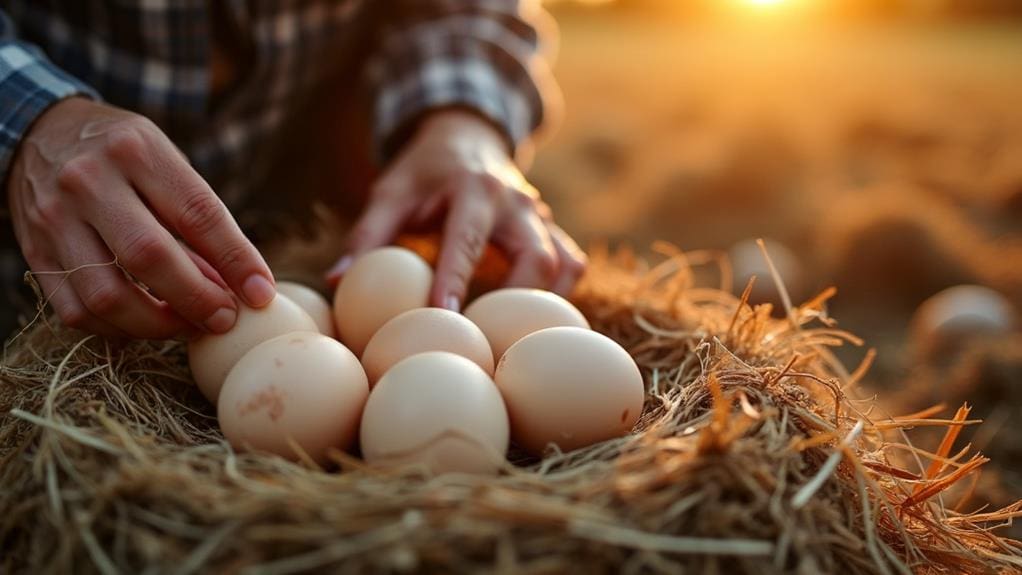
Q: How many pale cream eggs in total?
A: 8